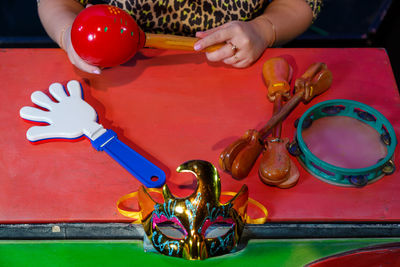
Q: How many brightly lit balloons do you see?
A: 0